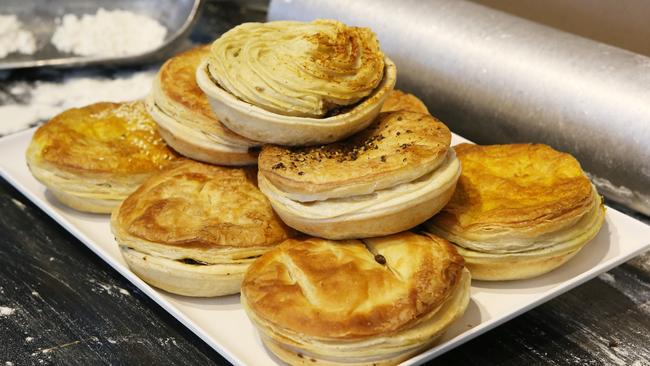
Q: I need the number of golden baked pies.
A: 8